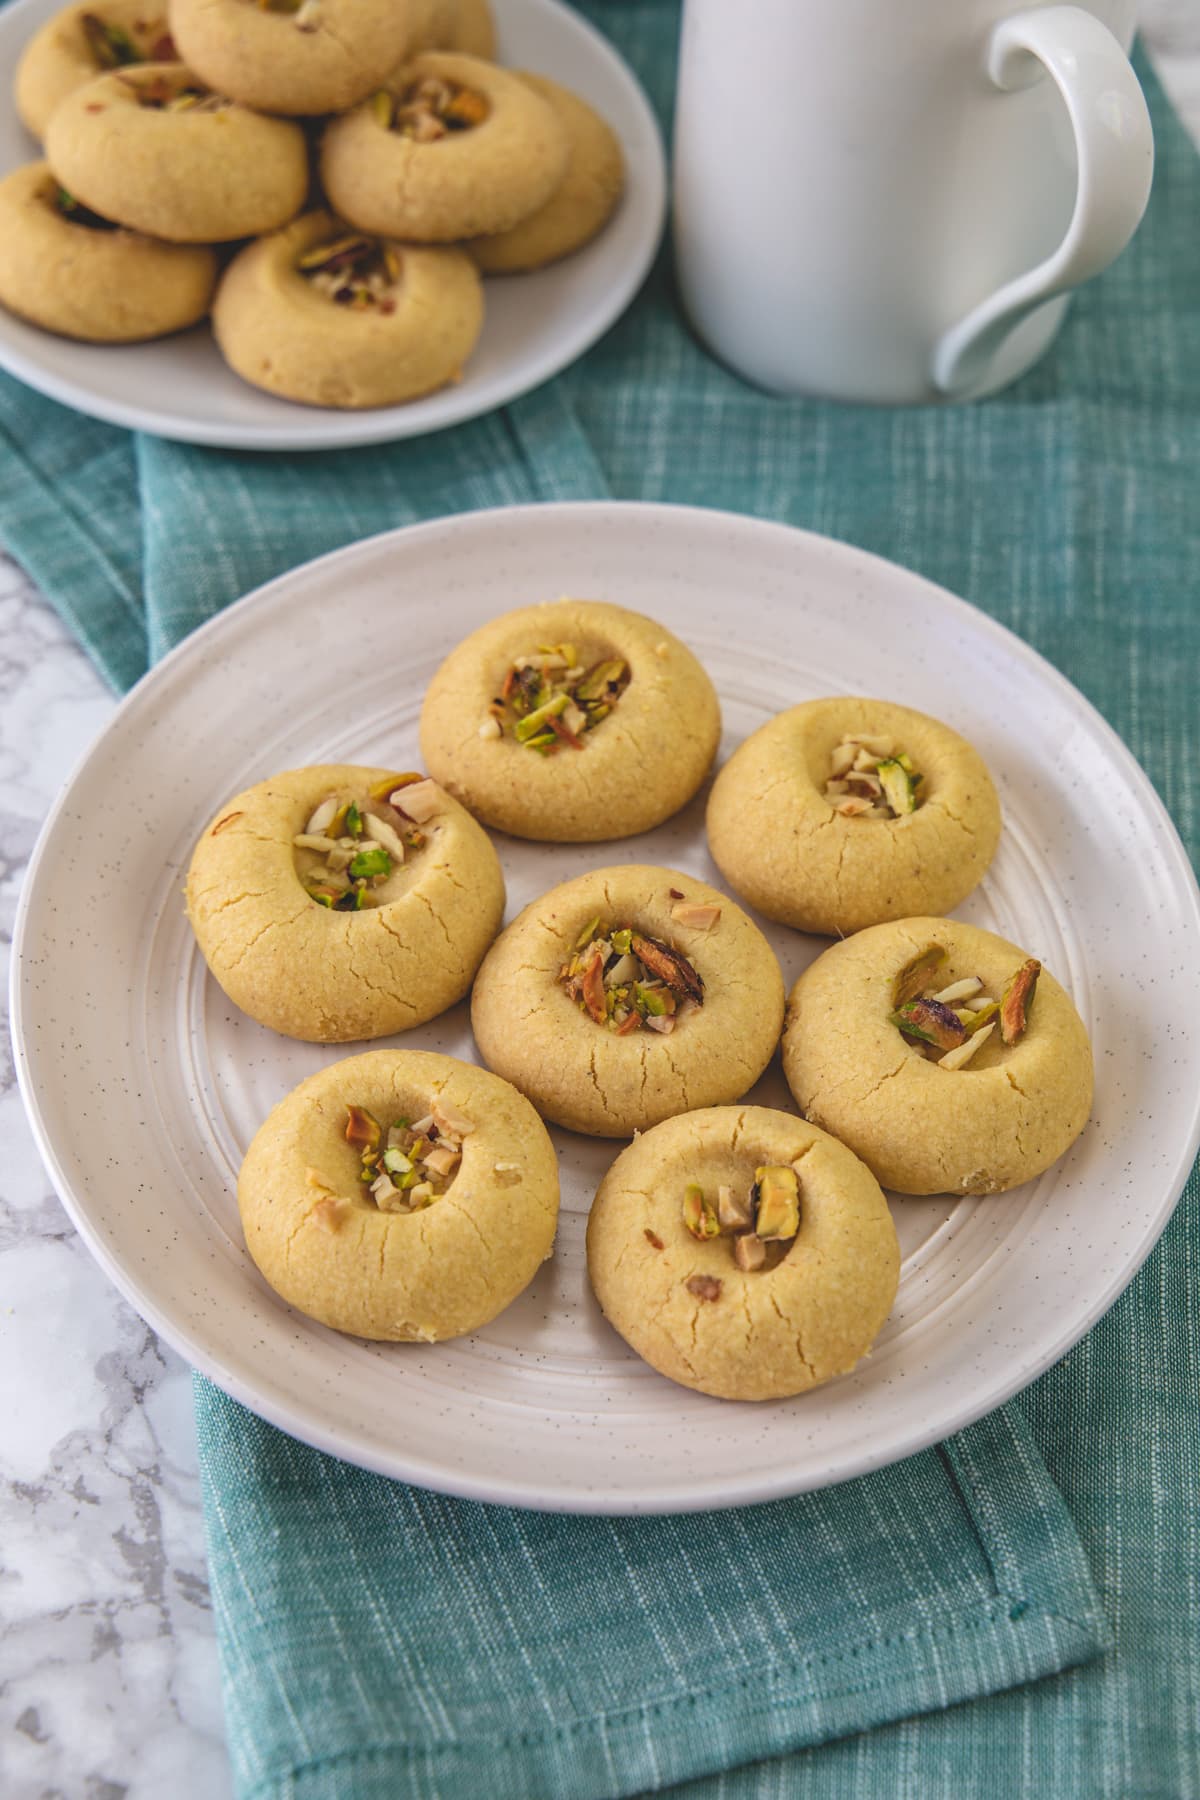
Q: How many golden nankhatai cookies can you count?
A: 15